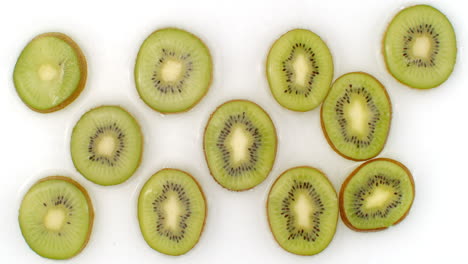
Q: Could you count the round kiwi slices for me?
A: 11